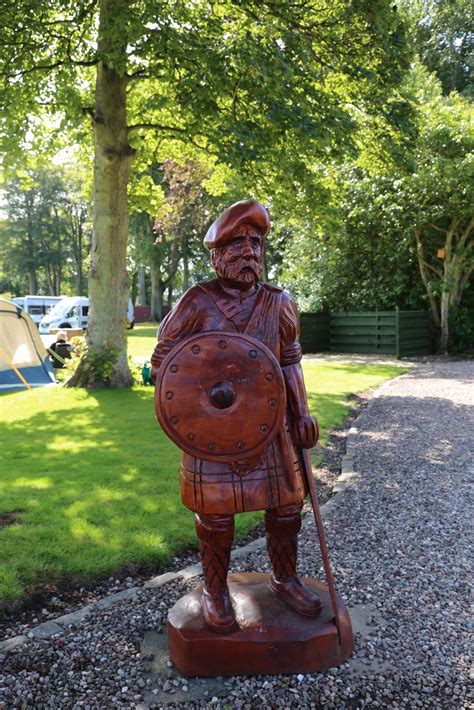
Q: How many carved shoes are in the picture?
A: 2